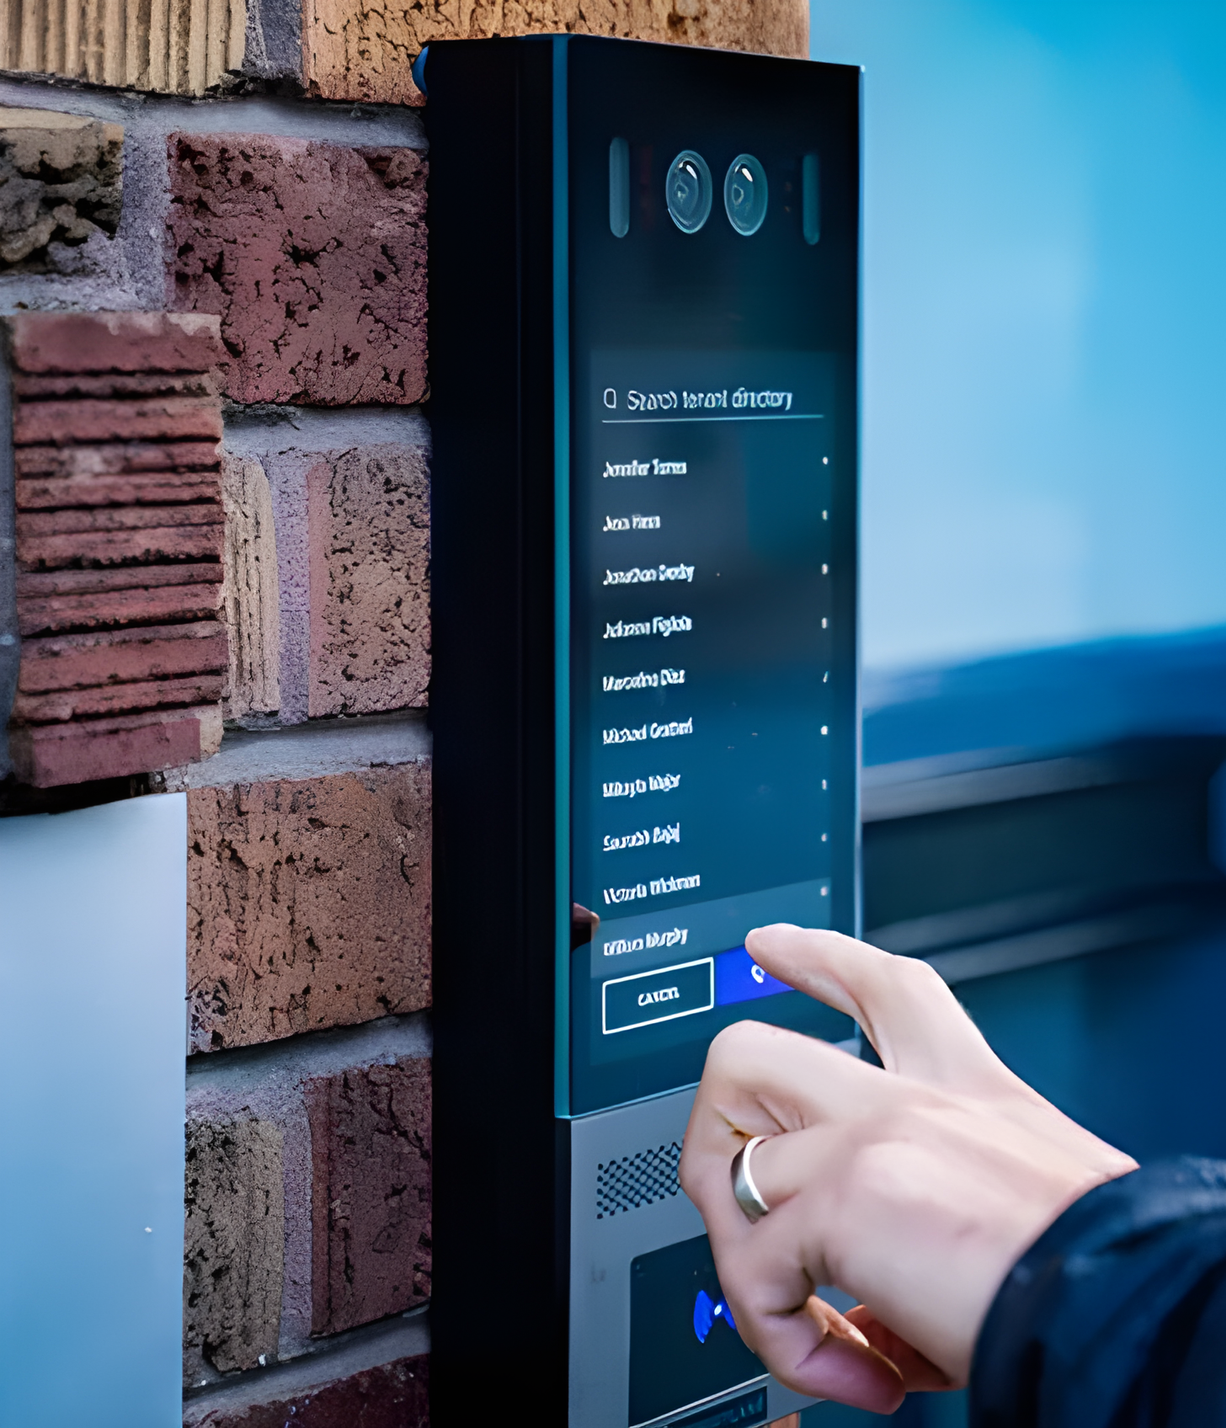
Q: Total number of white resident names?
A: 10